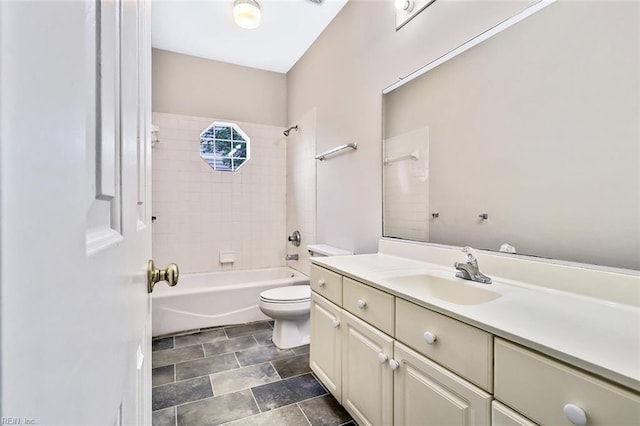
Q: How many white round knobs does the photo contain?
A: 7